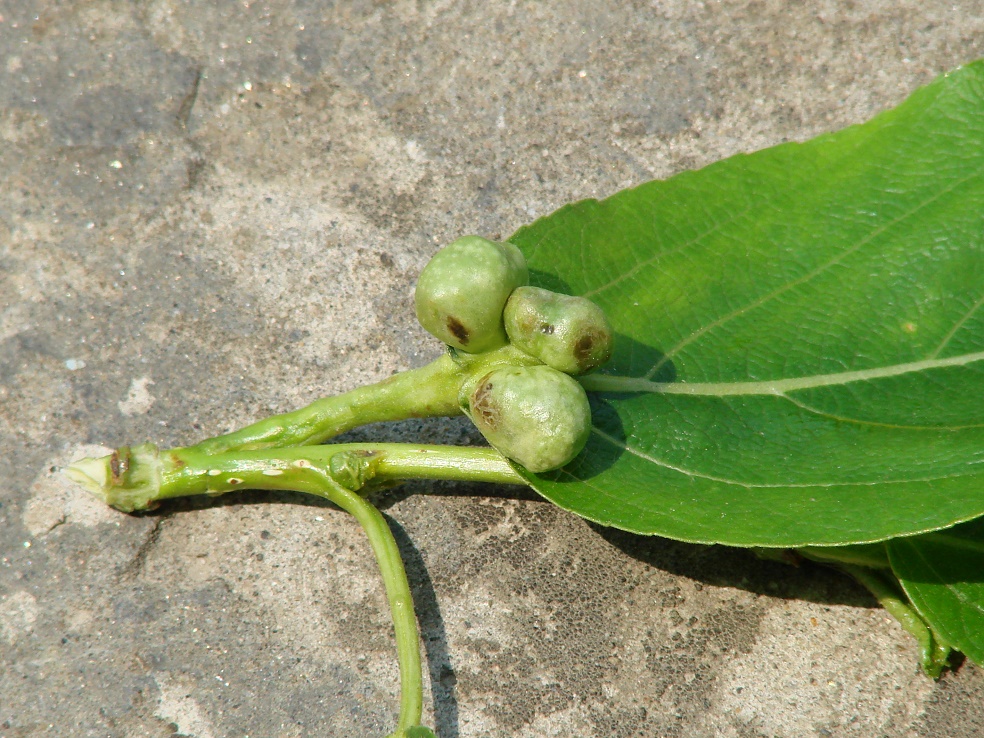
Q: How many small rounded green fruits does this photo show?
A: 3